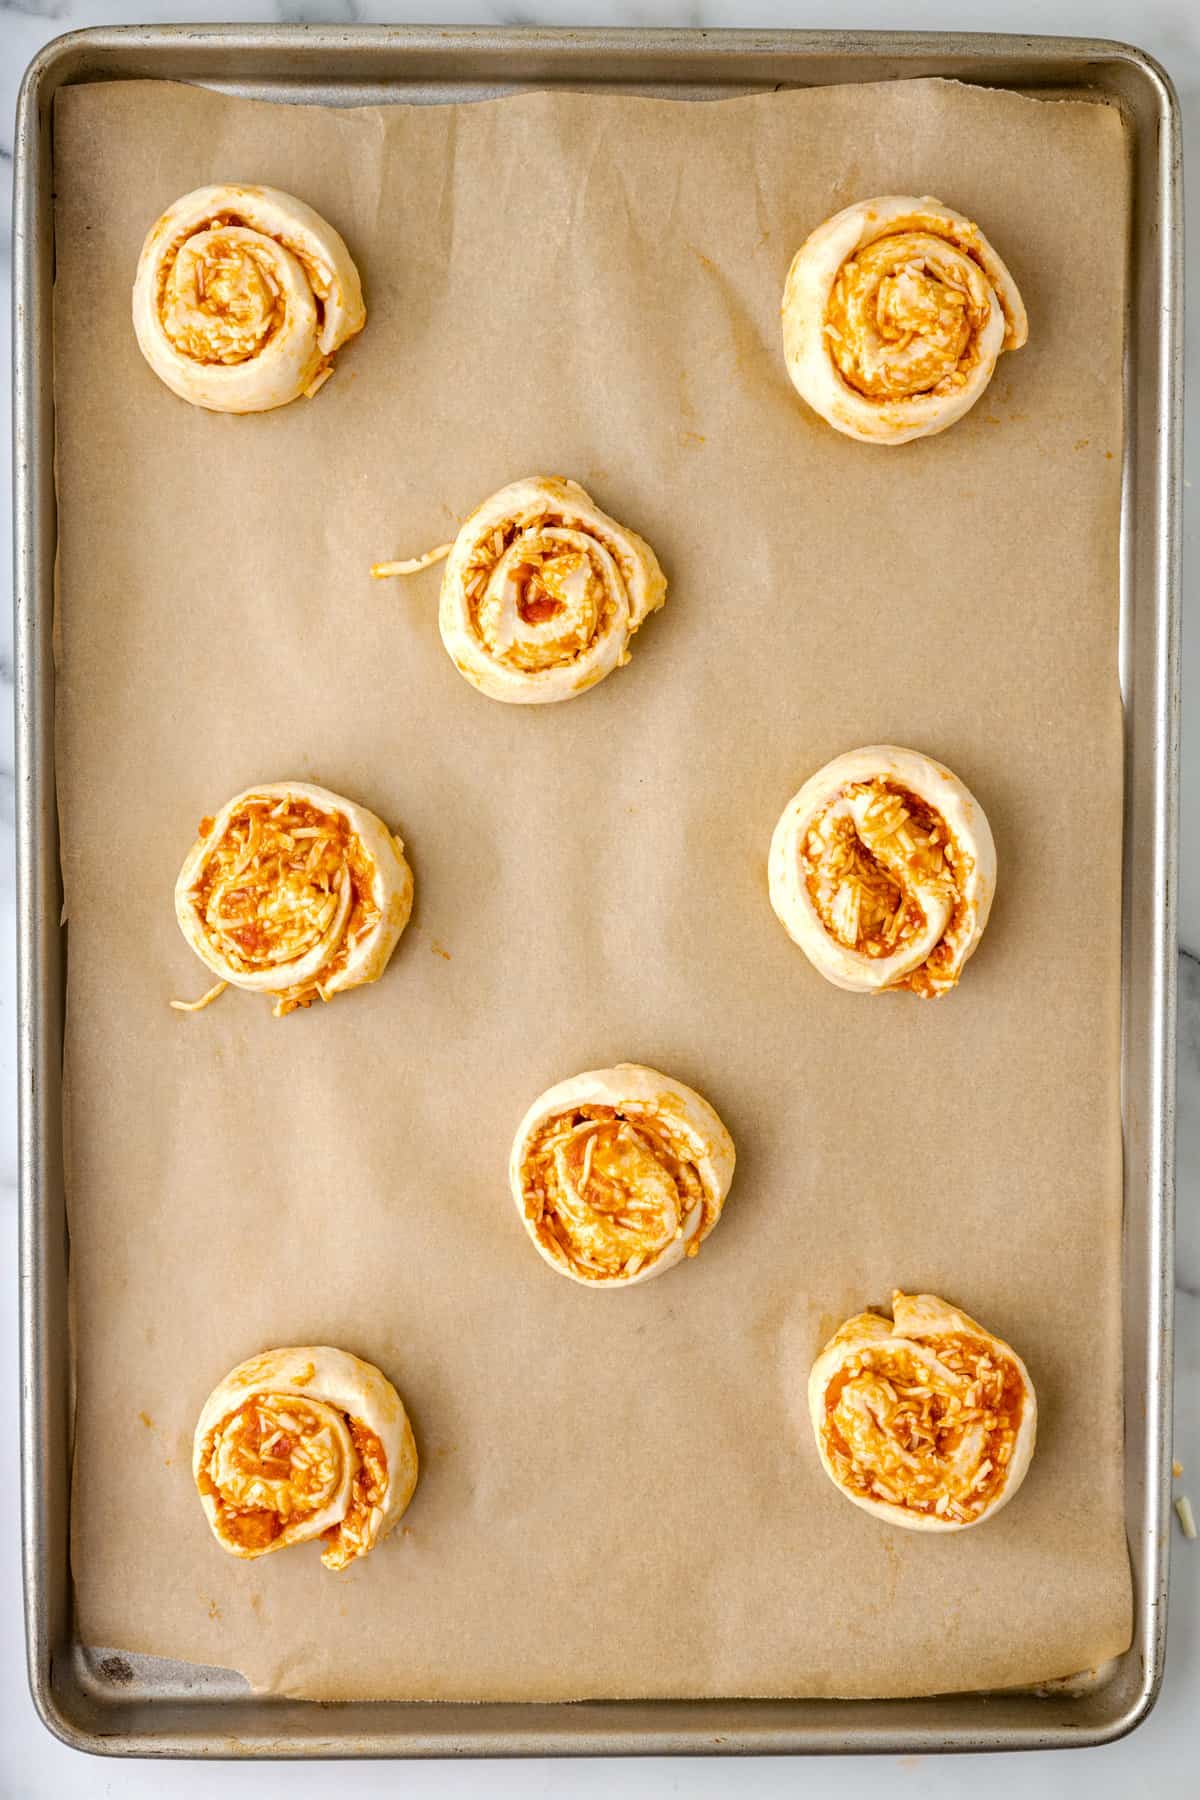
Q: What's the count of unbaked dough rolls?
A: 8